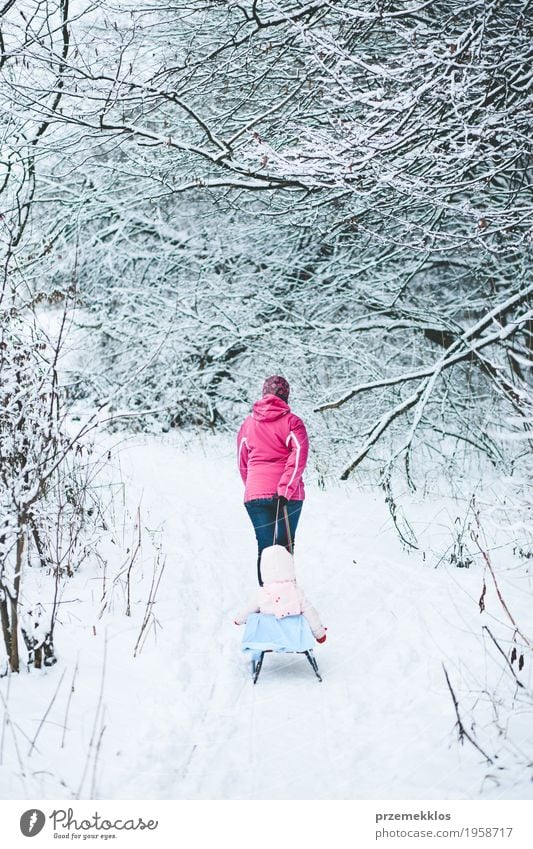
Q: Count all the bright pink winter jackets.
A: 1